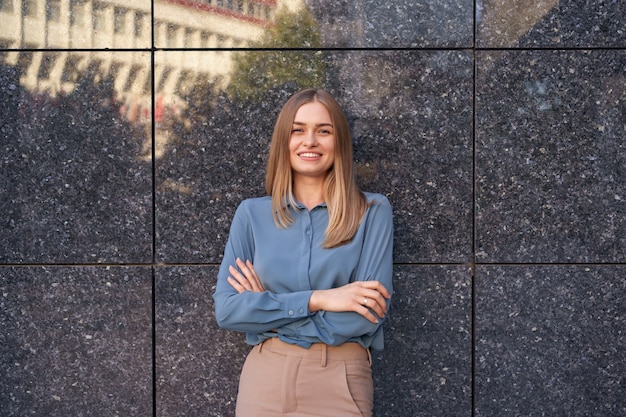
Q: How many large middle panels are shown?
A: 3